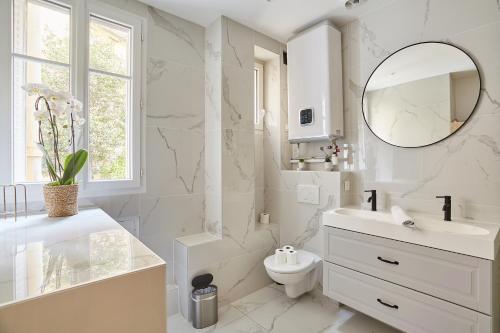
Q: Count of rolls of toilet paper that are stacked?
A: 3